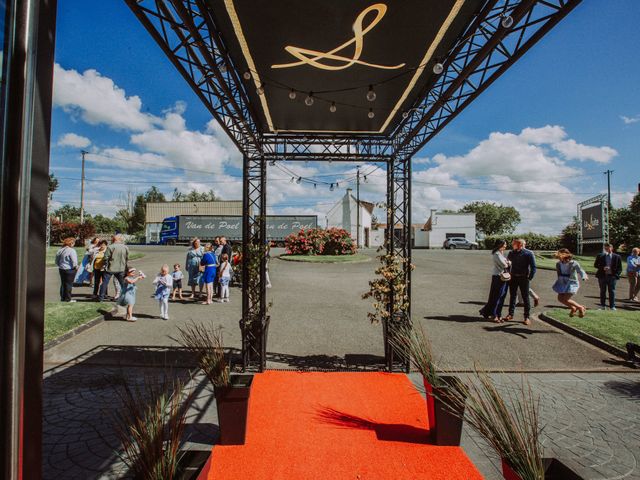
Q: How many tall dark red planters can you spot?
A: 4